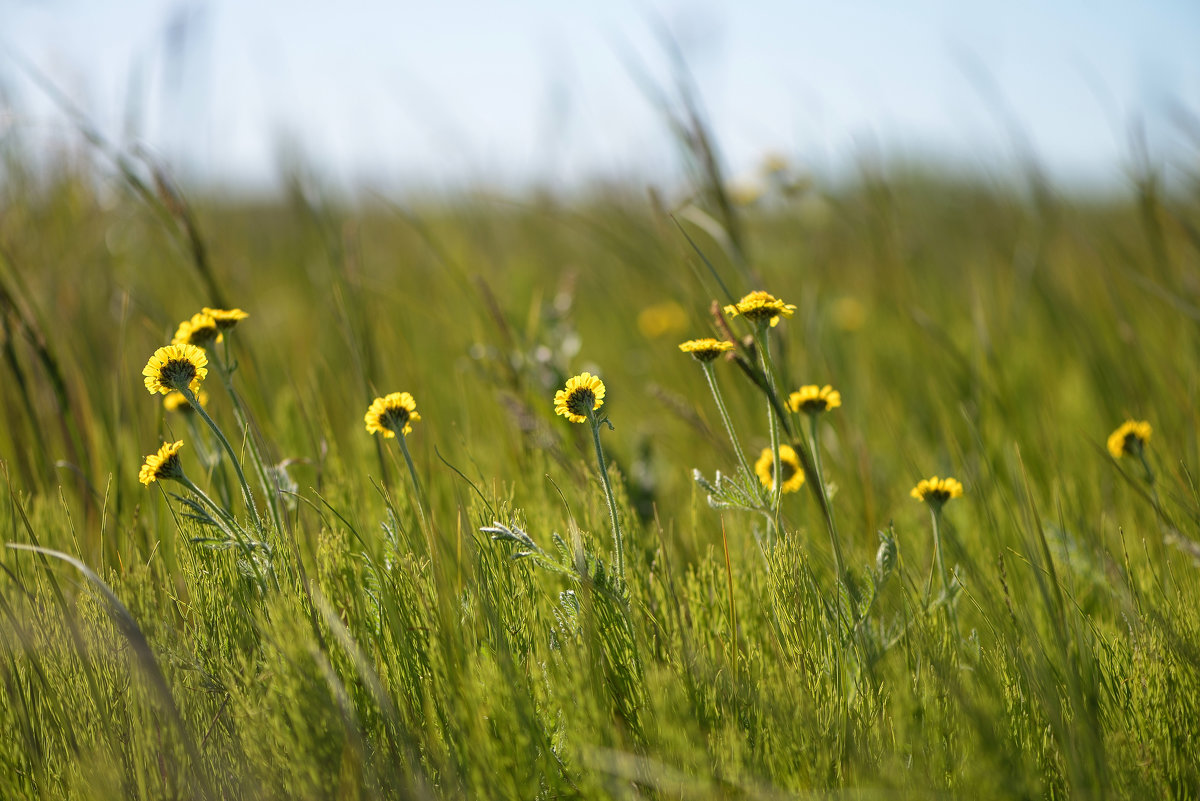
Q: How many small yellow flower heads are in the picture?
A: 13